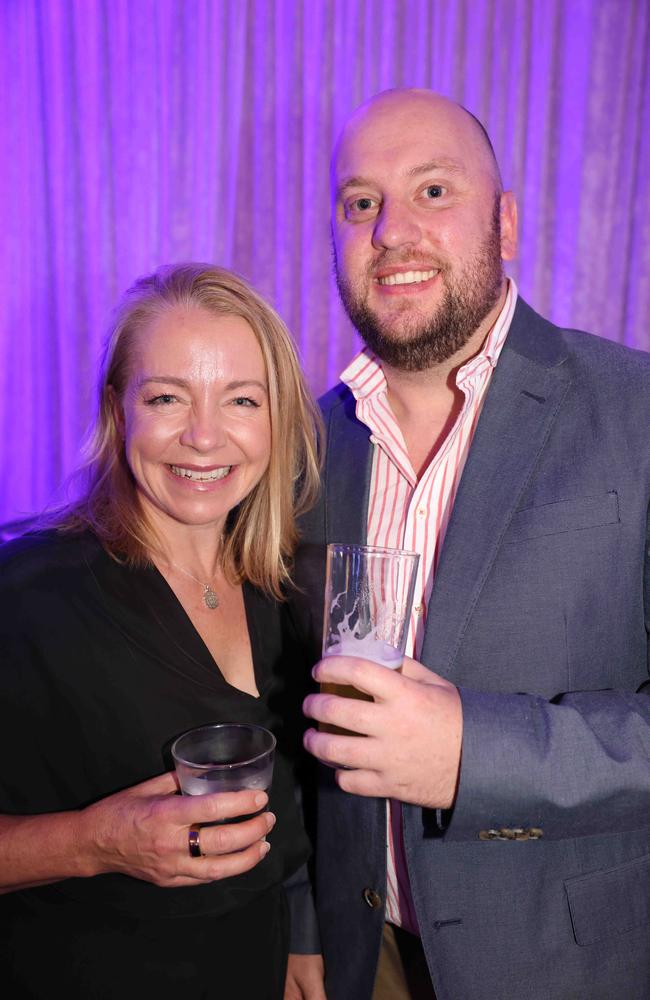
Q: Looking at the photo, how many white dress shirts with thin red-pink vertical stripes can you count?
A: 1